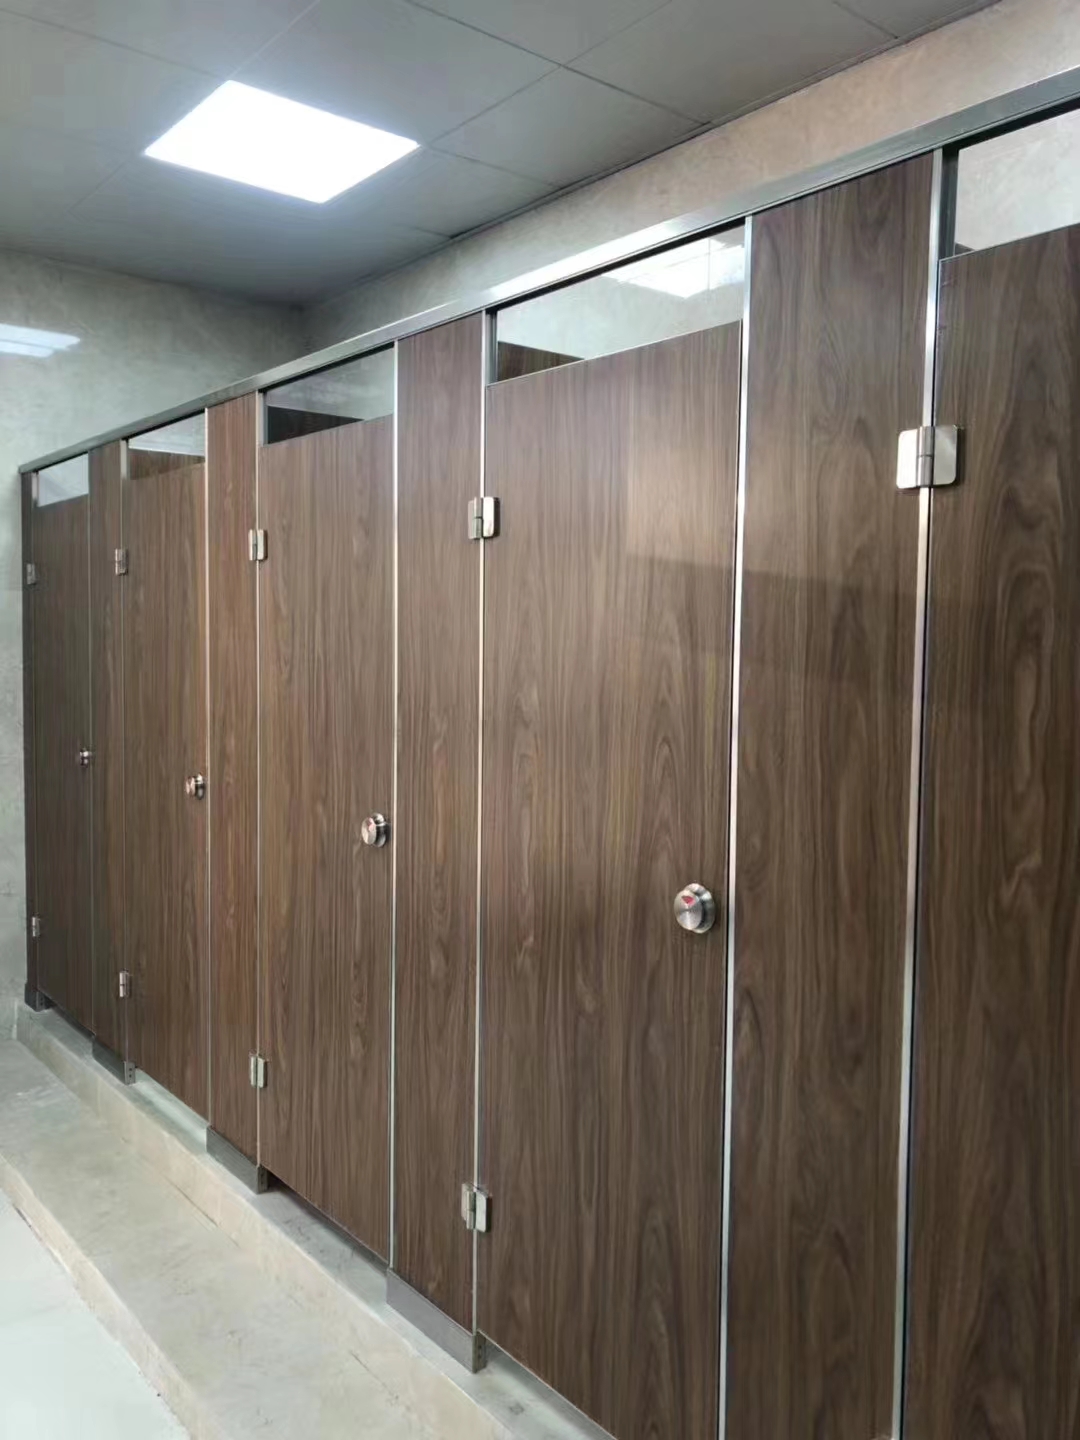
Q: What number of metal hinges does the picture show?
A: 9